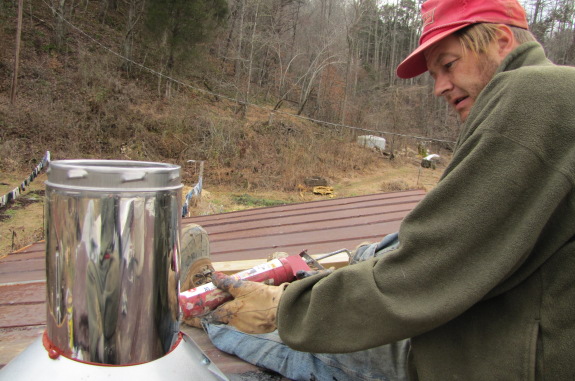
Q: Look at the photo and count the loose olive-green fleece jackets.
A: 1